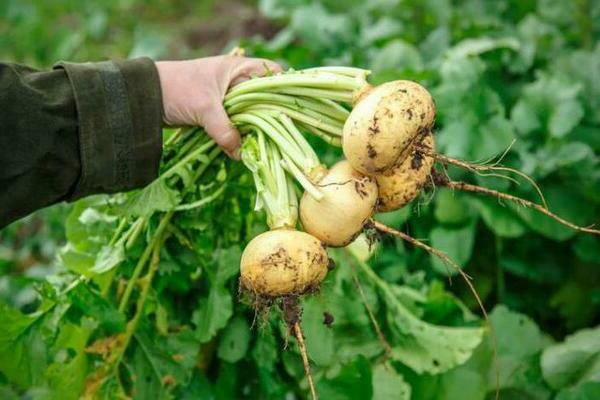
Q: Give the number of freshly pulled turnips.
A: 4